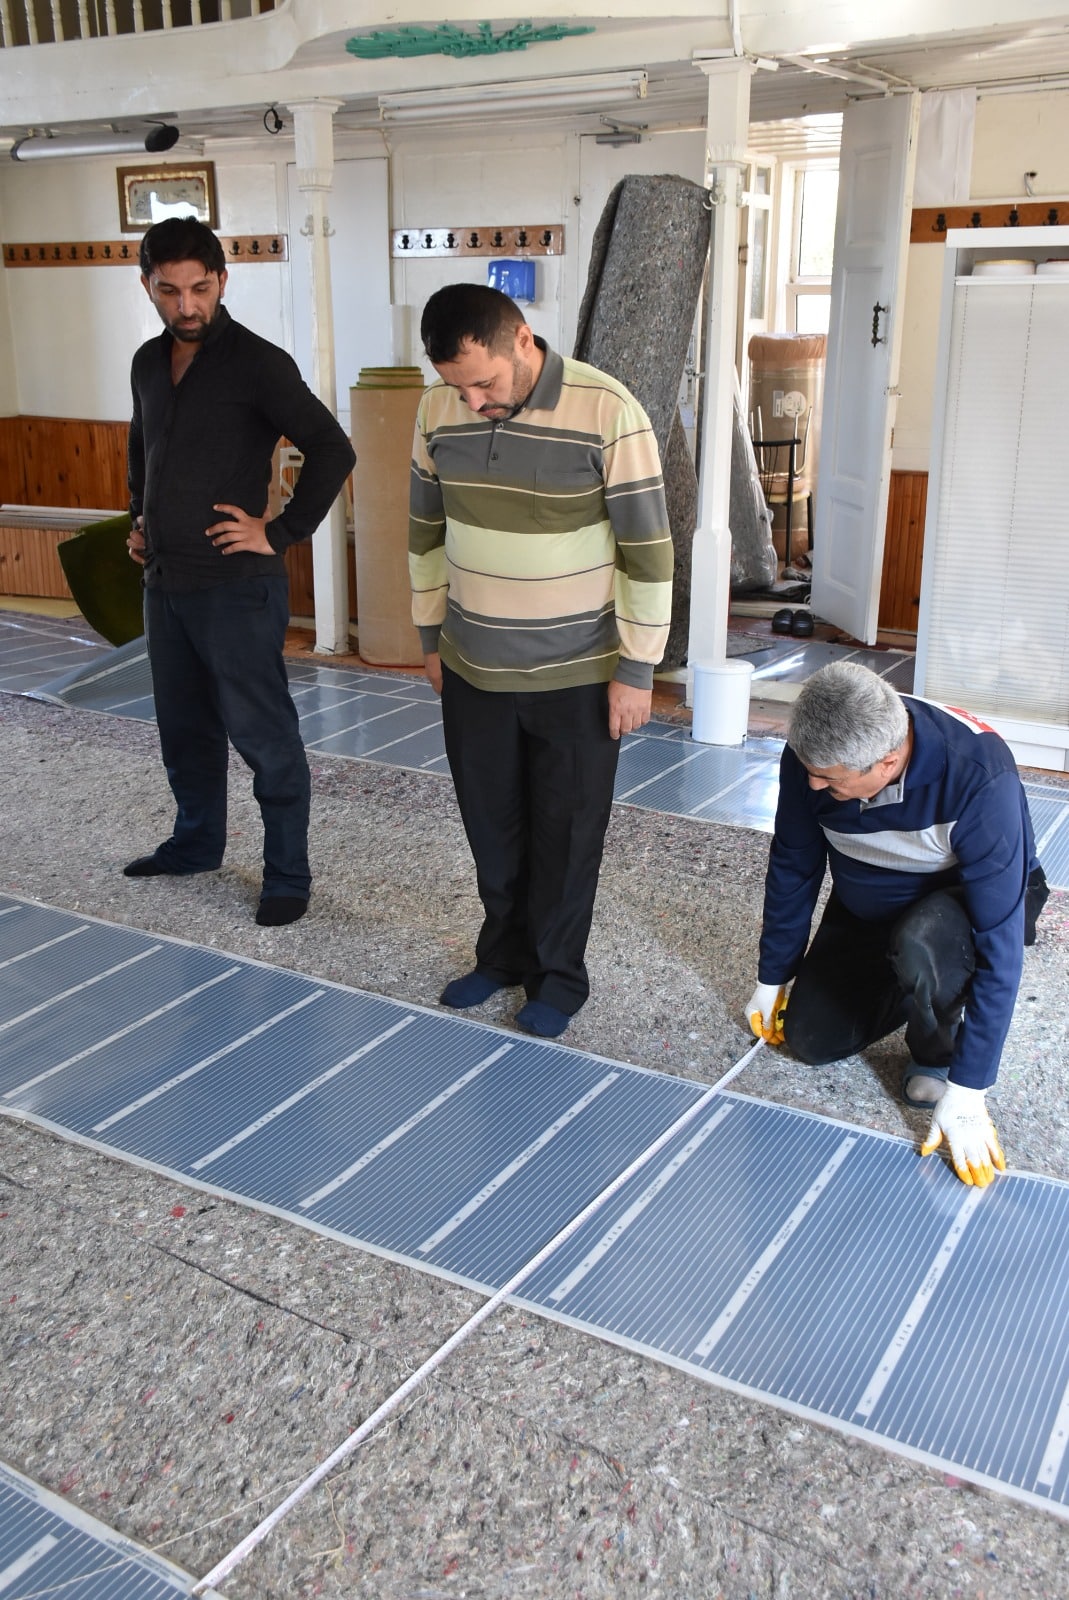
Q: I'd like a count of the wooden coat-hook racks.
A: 3